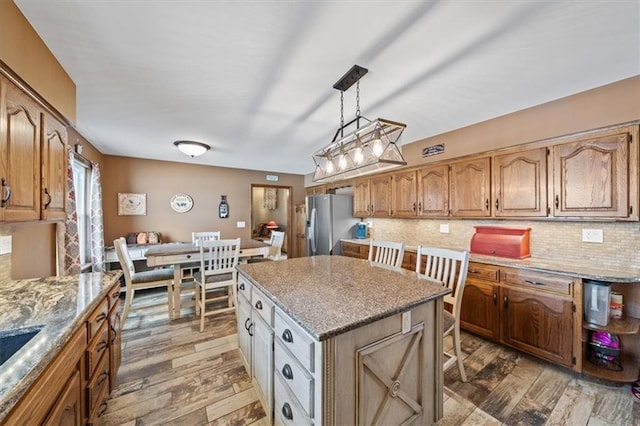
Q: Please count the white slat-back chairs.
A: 6